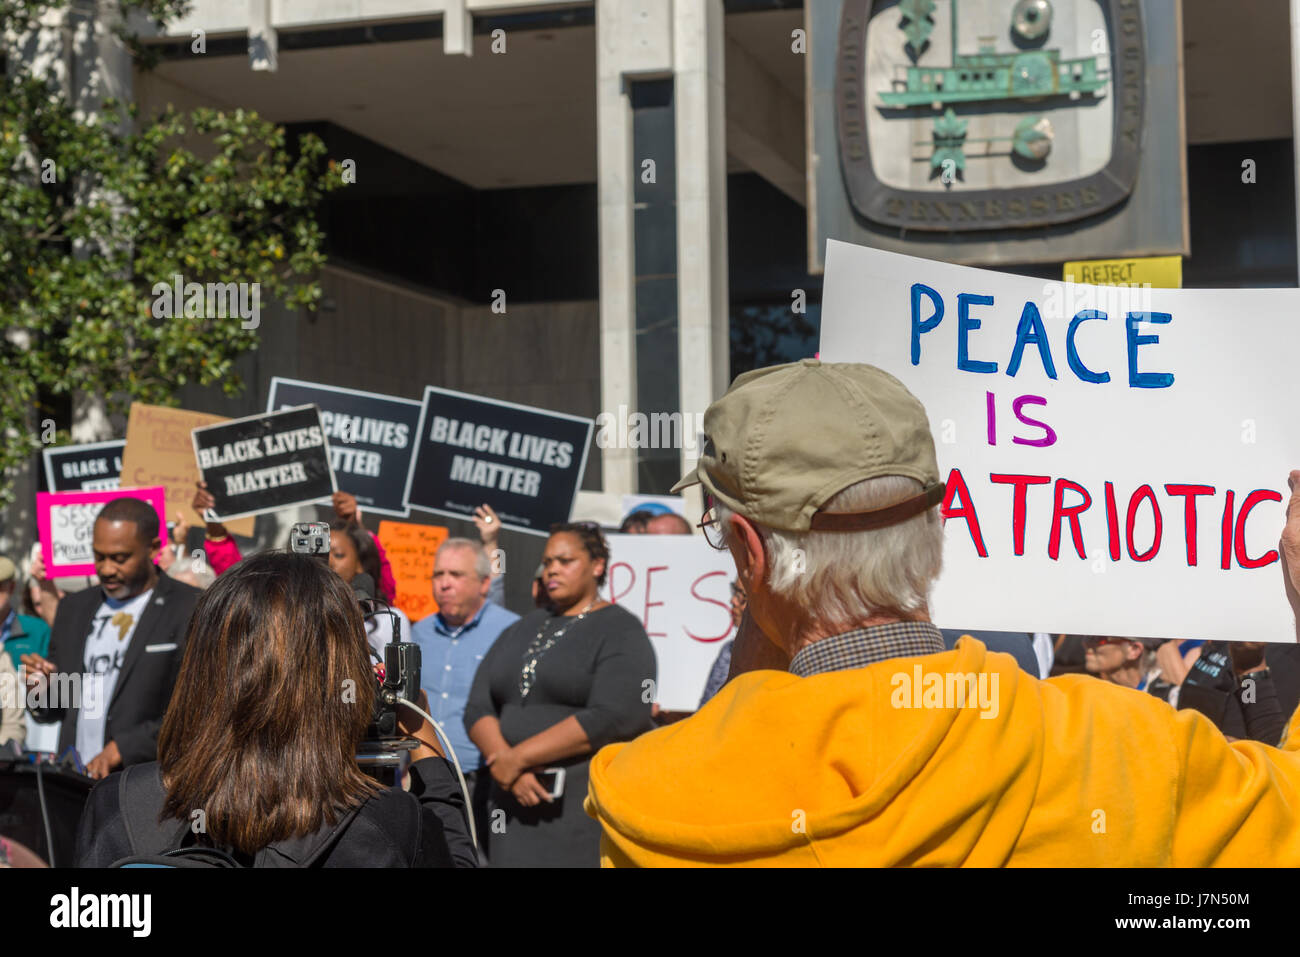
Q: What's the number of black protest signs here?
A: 4